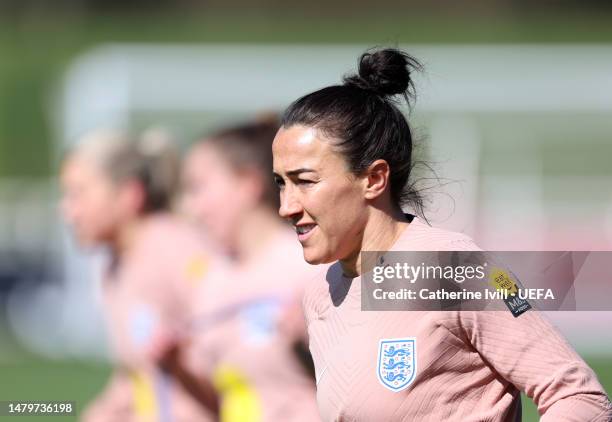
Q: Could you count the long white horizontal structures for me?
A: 1